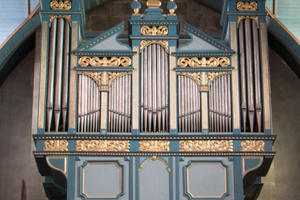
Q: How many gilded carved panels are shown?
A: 10